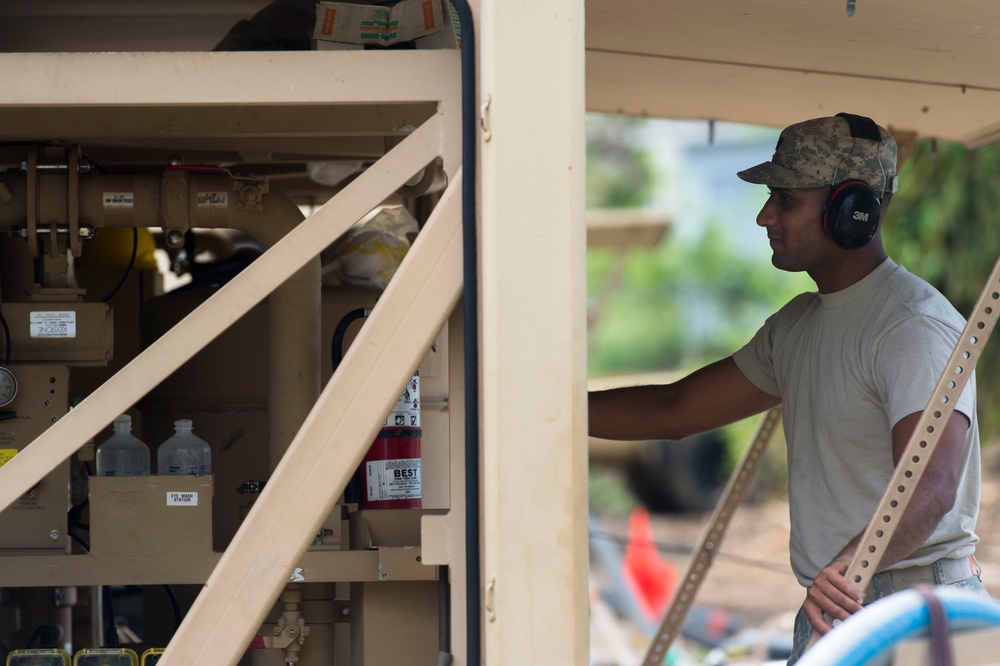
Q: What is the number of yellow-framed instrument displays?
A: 3